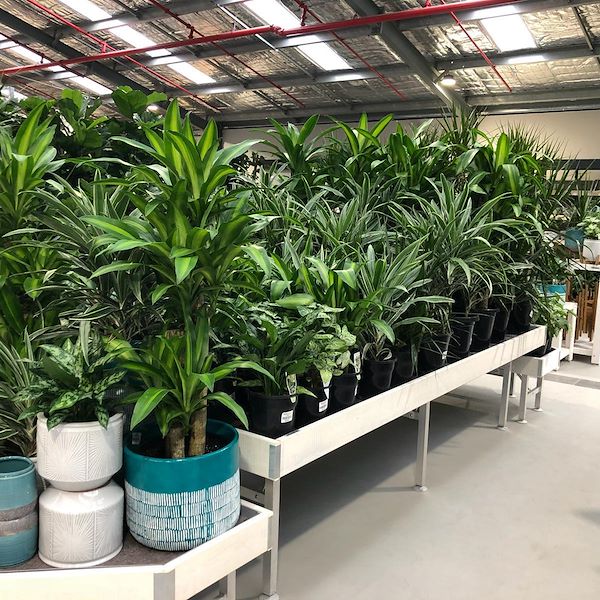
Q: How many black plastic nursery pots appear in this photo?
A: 11